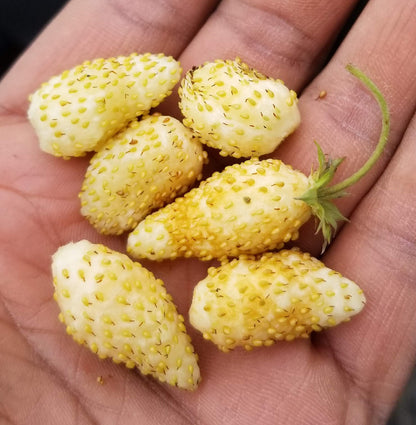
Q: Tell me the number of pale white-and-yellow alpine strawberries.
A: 6